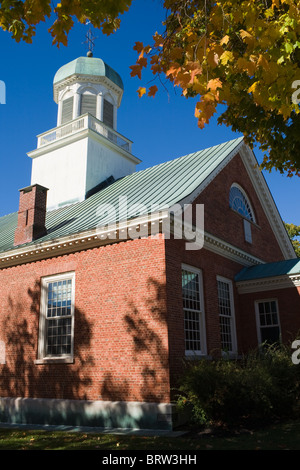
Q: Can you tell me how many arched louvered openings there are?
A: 3